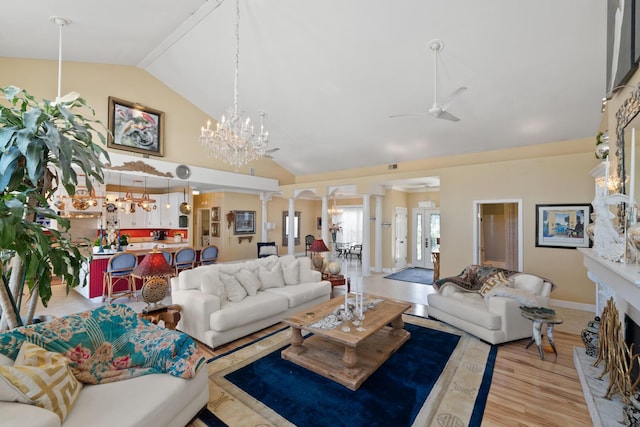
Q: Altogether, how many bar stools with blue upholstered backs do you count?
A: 4